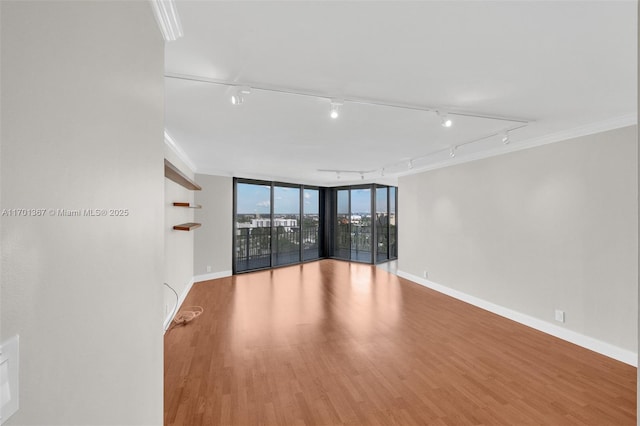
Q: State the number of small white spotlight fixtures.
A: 9